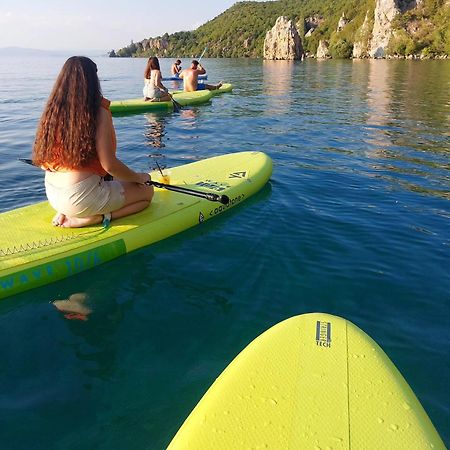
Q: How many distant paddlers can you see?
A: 3